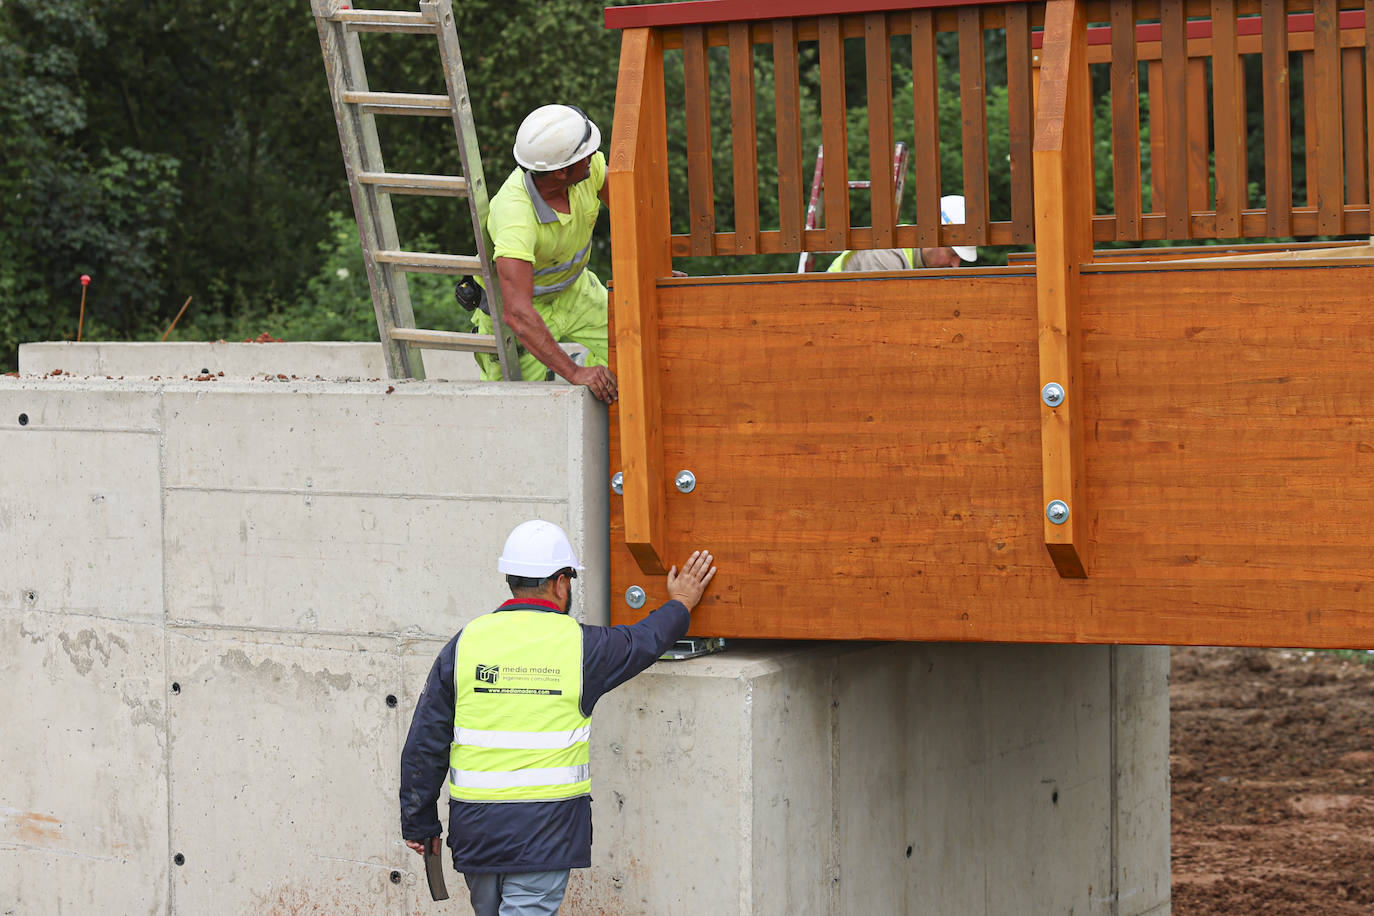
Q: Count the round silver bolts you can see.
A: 5